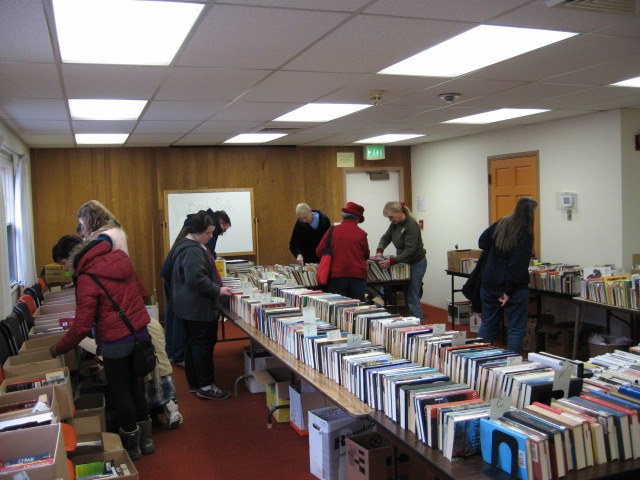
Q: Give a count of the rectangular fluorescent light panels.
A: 9